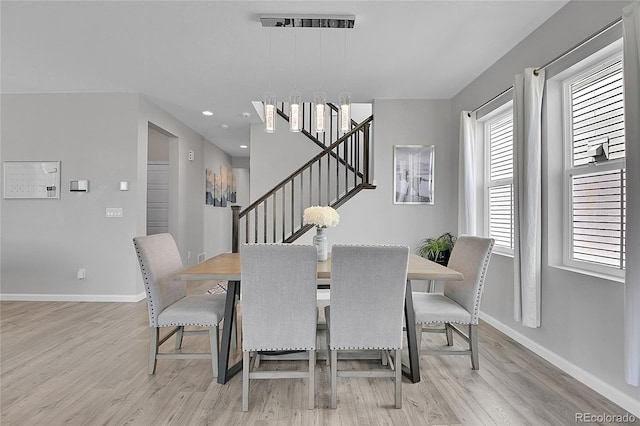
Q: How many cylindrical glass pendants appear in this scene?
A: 4